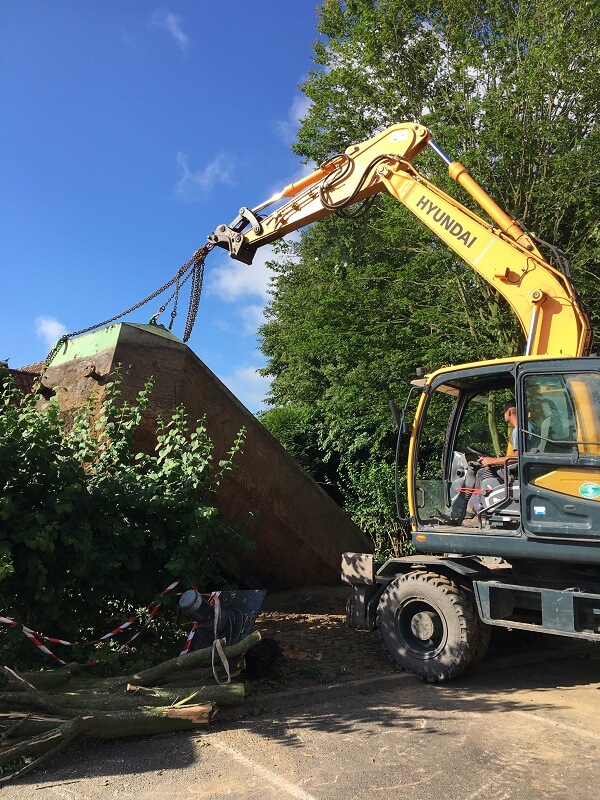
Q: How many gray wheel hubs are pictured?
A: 1